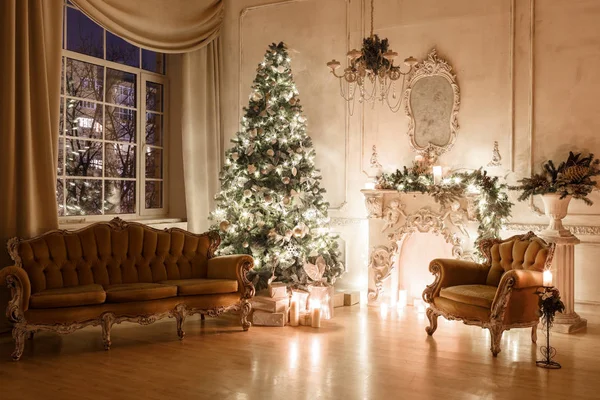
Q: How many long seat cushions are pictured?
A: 3